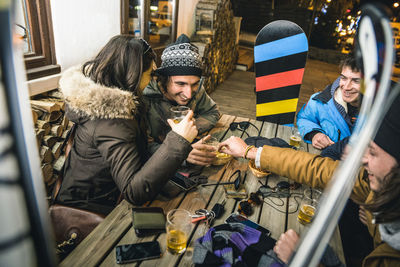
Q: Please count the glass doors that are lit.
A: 2